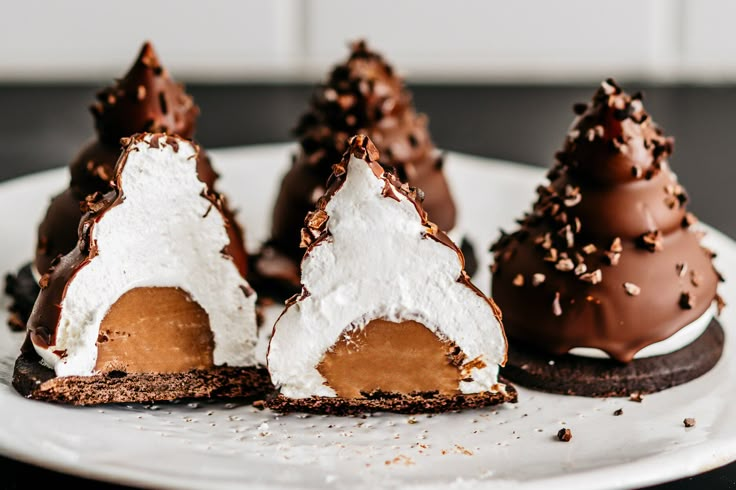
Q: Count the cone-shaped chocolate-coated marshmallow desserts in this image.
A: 5